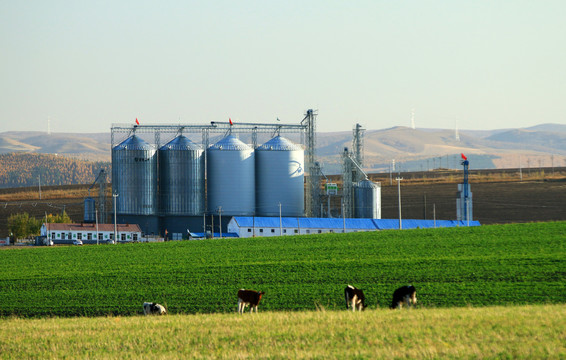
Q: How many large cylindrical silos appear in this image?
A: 4